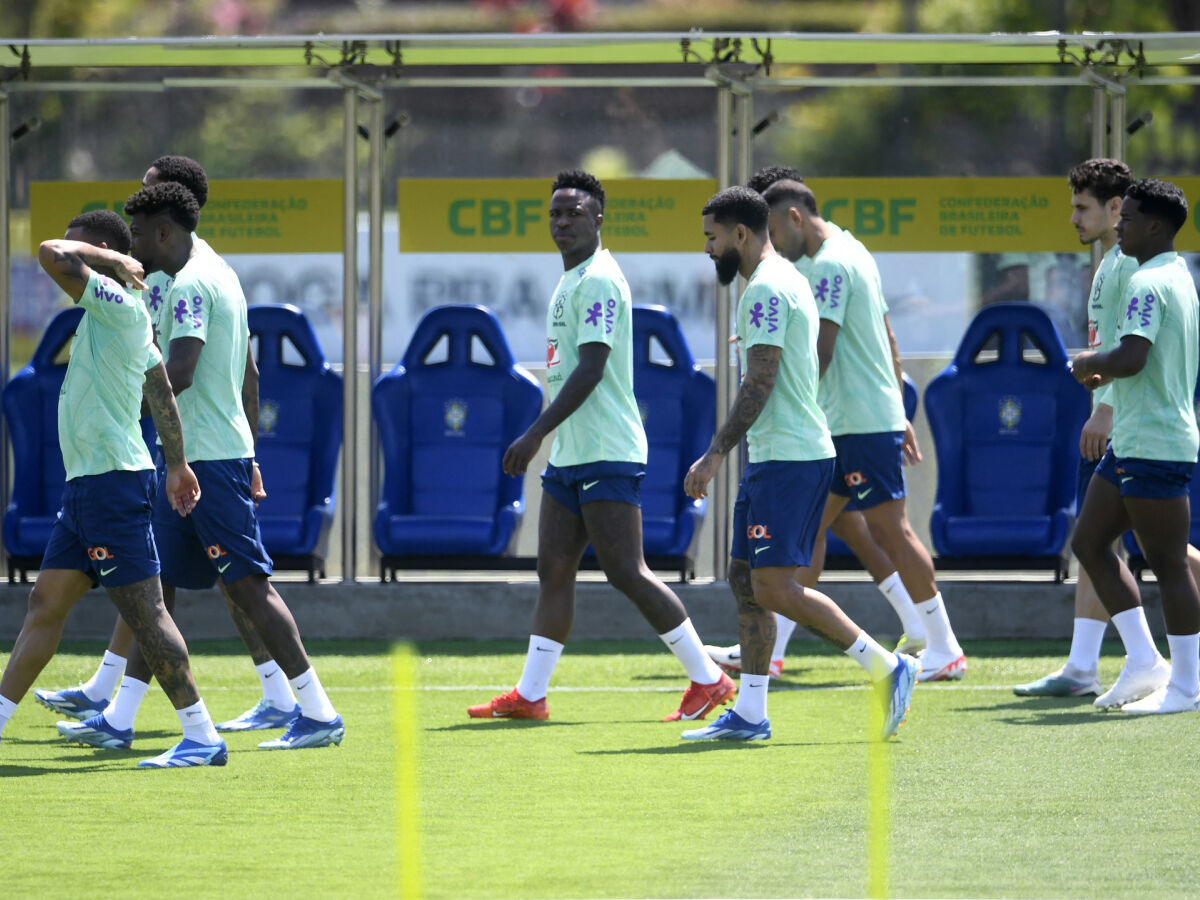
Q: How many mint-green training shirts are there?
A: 9